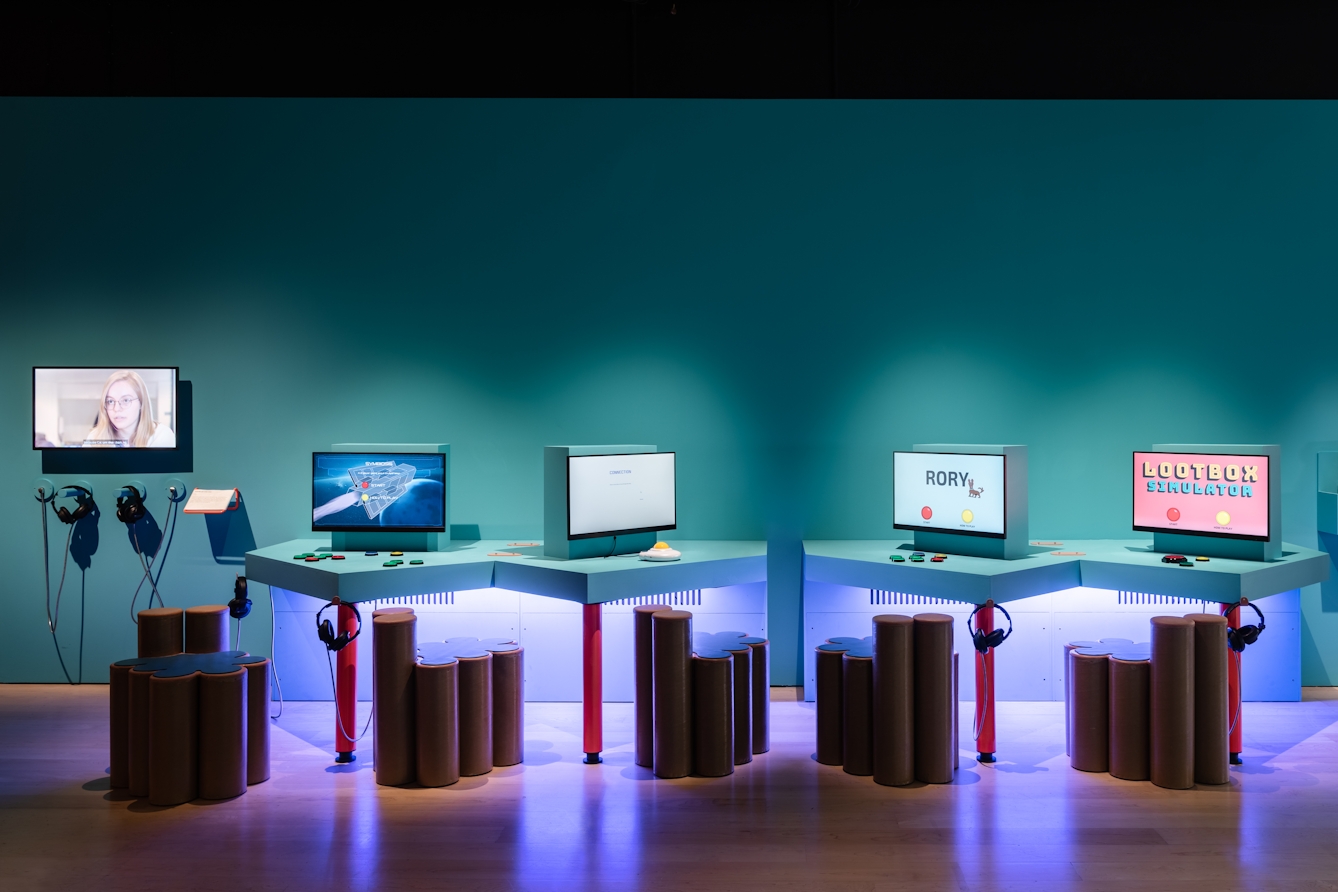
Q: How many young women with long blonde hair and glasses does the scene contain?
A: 1